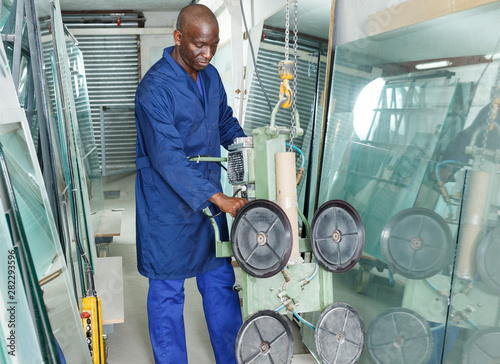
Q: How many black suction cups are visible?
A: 4